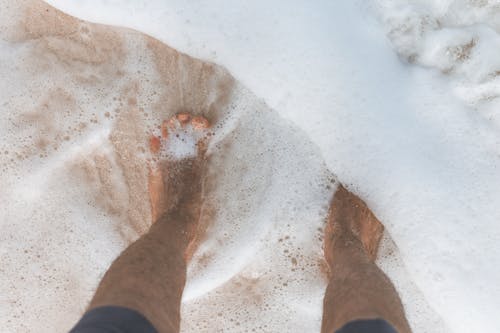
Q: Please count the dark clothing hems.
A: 2